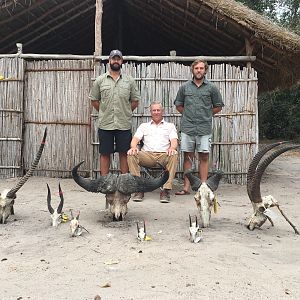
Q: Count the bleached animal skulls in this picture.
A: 8